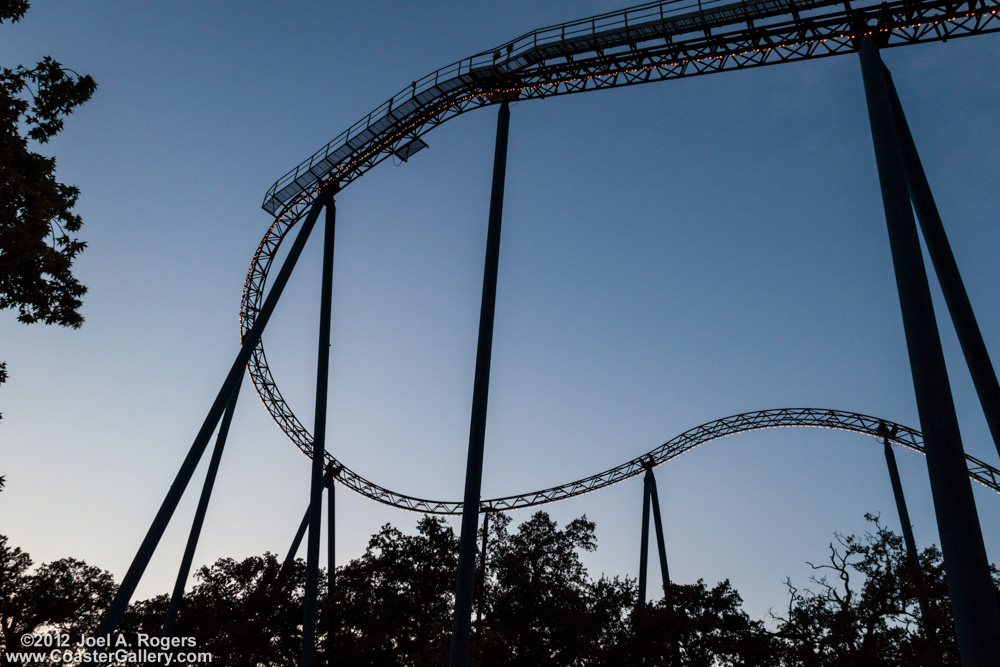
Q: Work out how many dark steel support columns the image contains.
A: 12